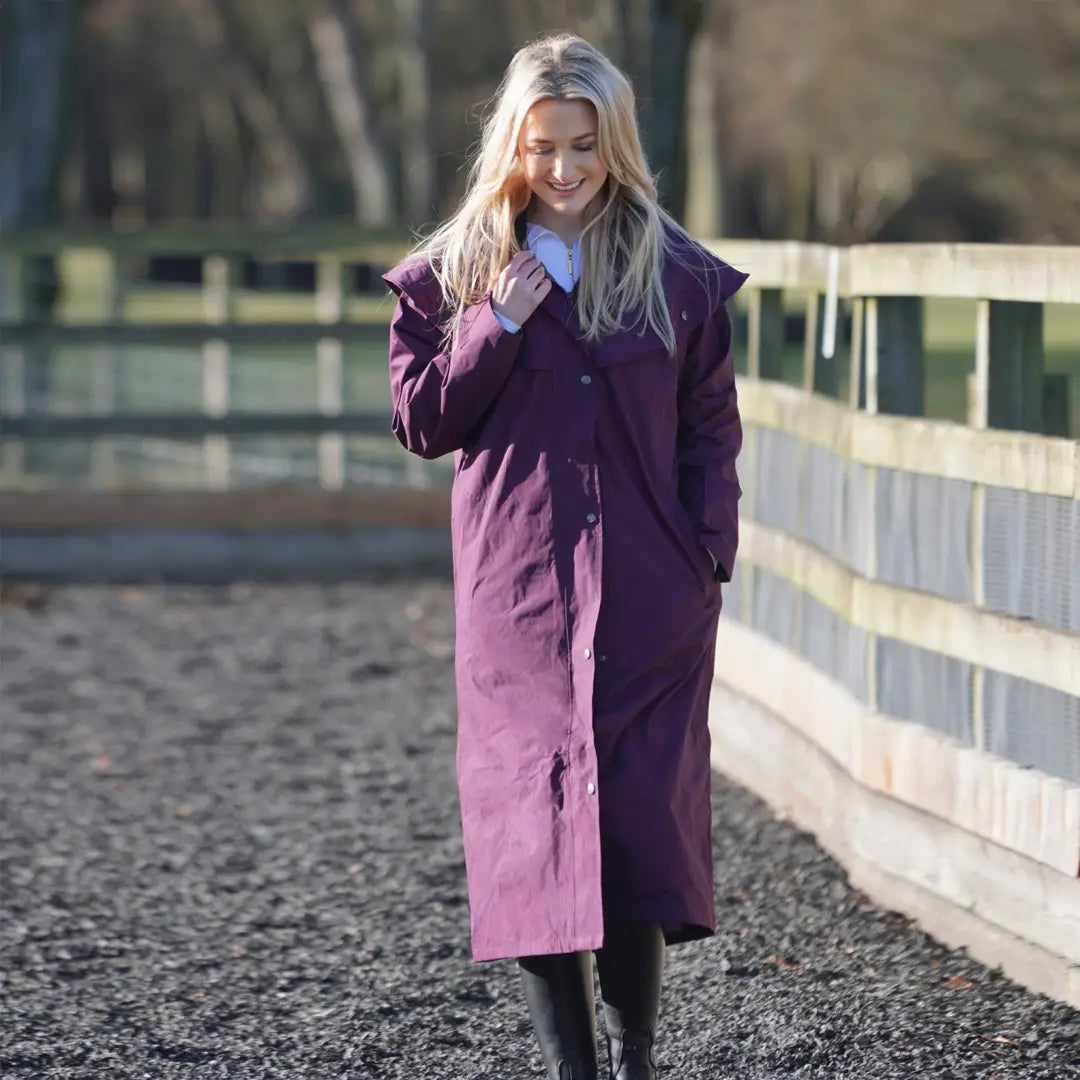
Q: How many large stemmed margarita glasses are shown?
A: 0